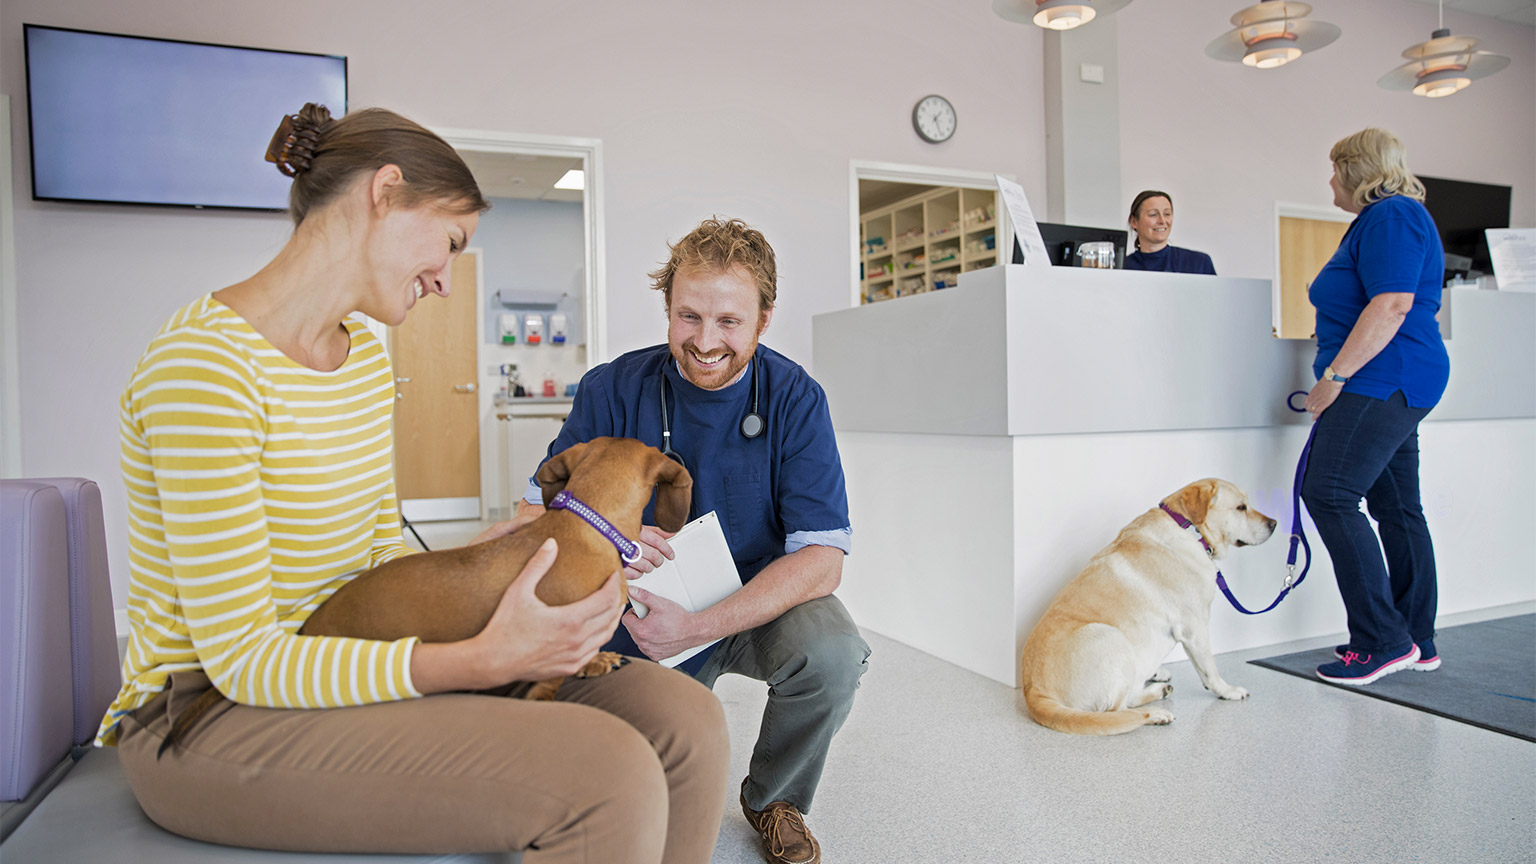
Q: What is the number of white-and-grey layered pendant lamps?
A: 3